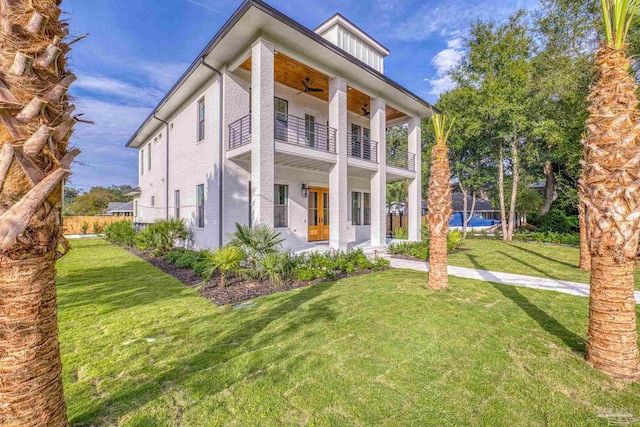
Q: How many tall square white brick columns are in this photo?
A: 4